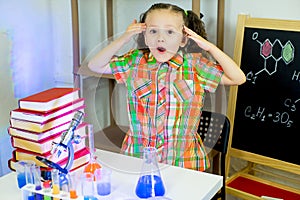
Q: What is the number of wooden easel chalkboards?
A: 1